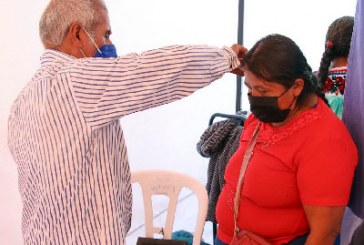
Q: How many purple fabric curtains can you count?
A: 1